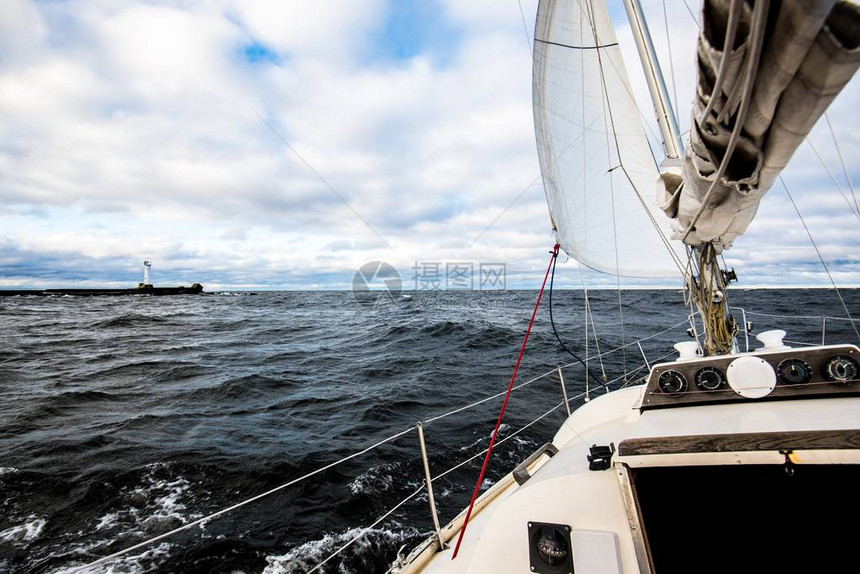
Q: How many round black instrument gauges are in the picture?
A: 4